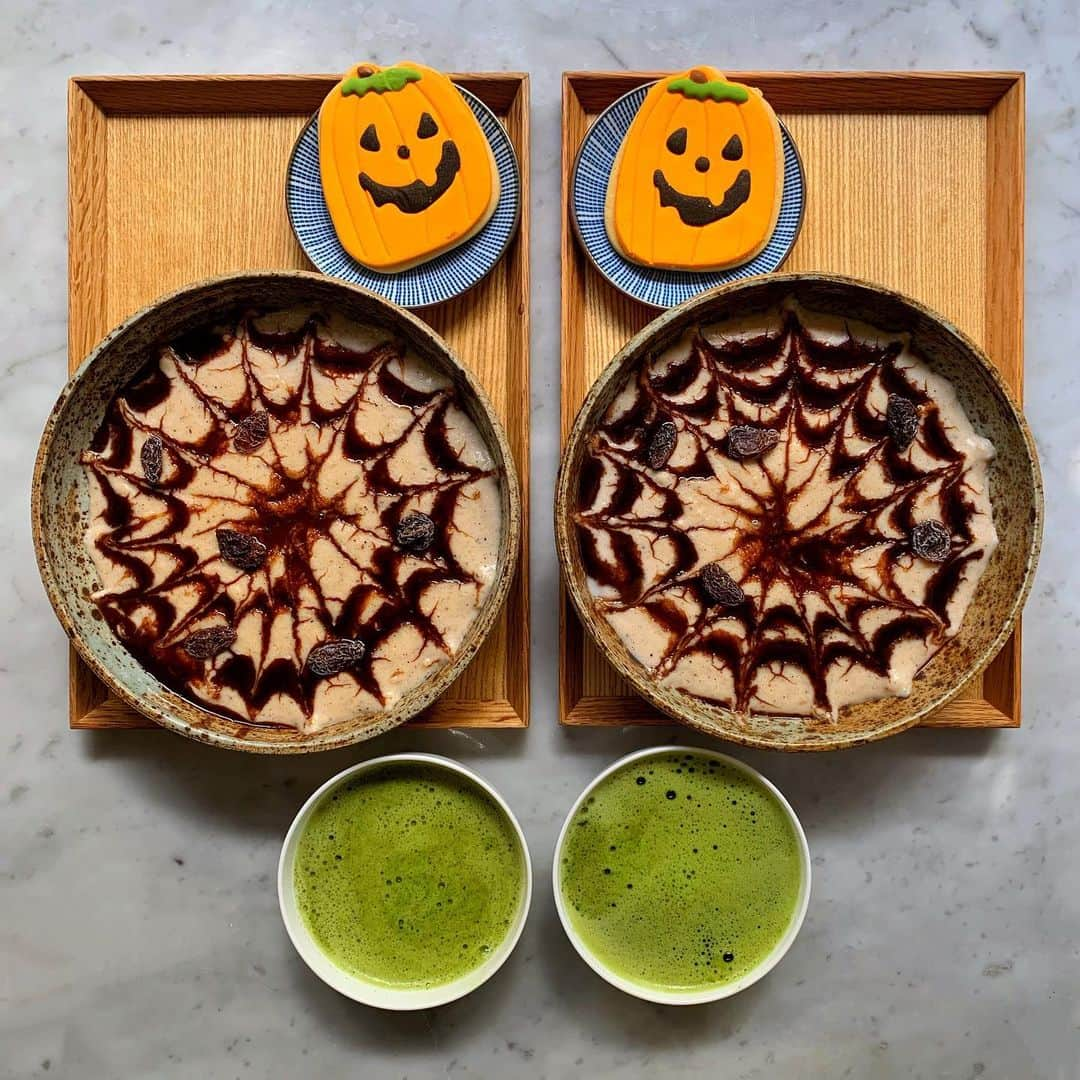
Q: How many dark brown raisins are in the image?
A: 11